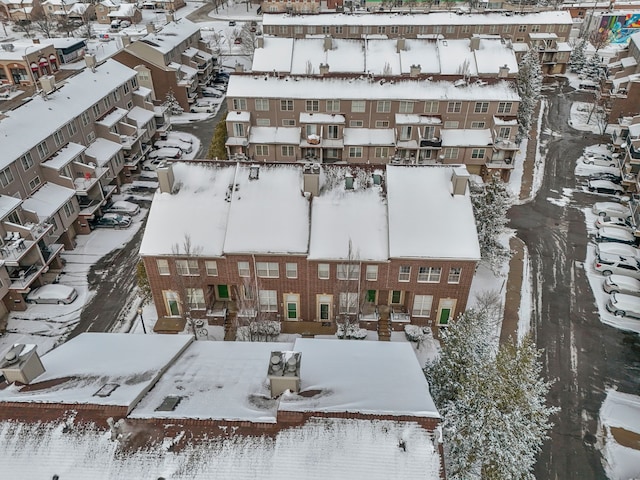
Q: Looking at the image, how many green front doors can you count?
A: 7